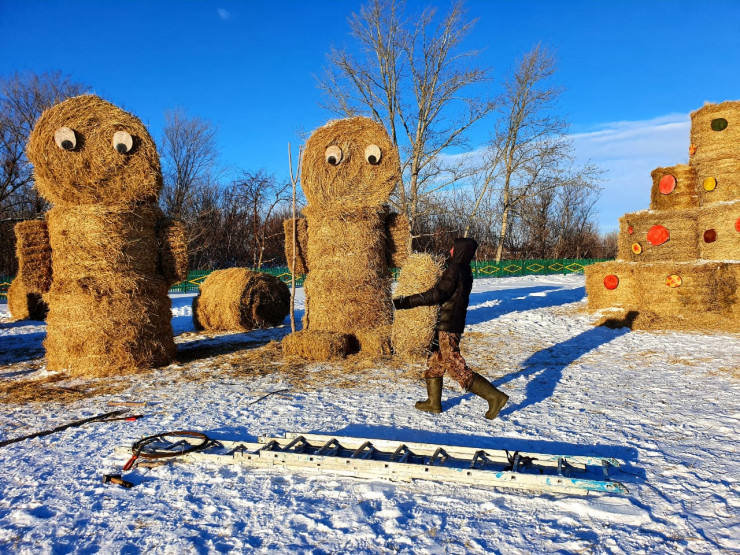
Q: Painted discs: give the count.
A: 11